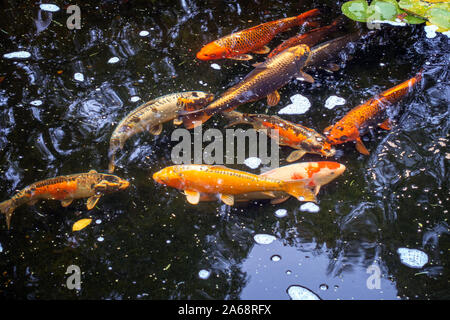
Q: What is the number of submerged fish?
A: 10